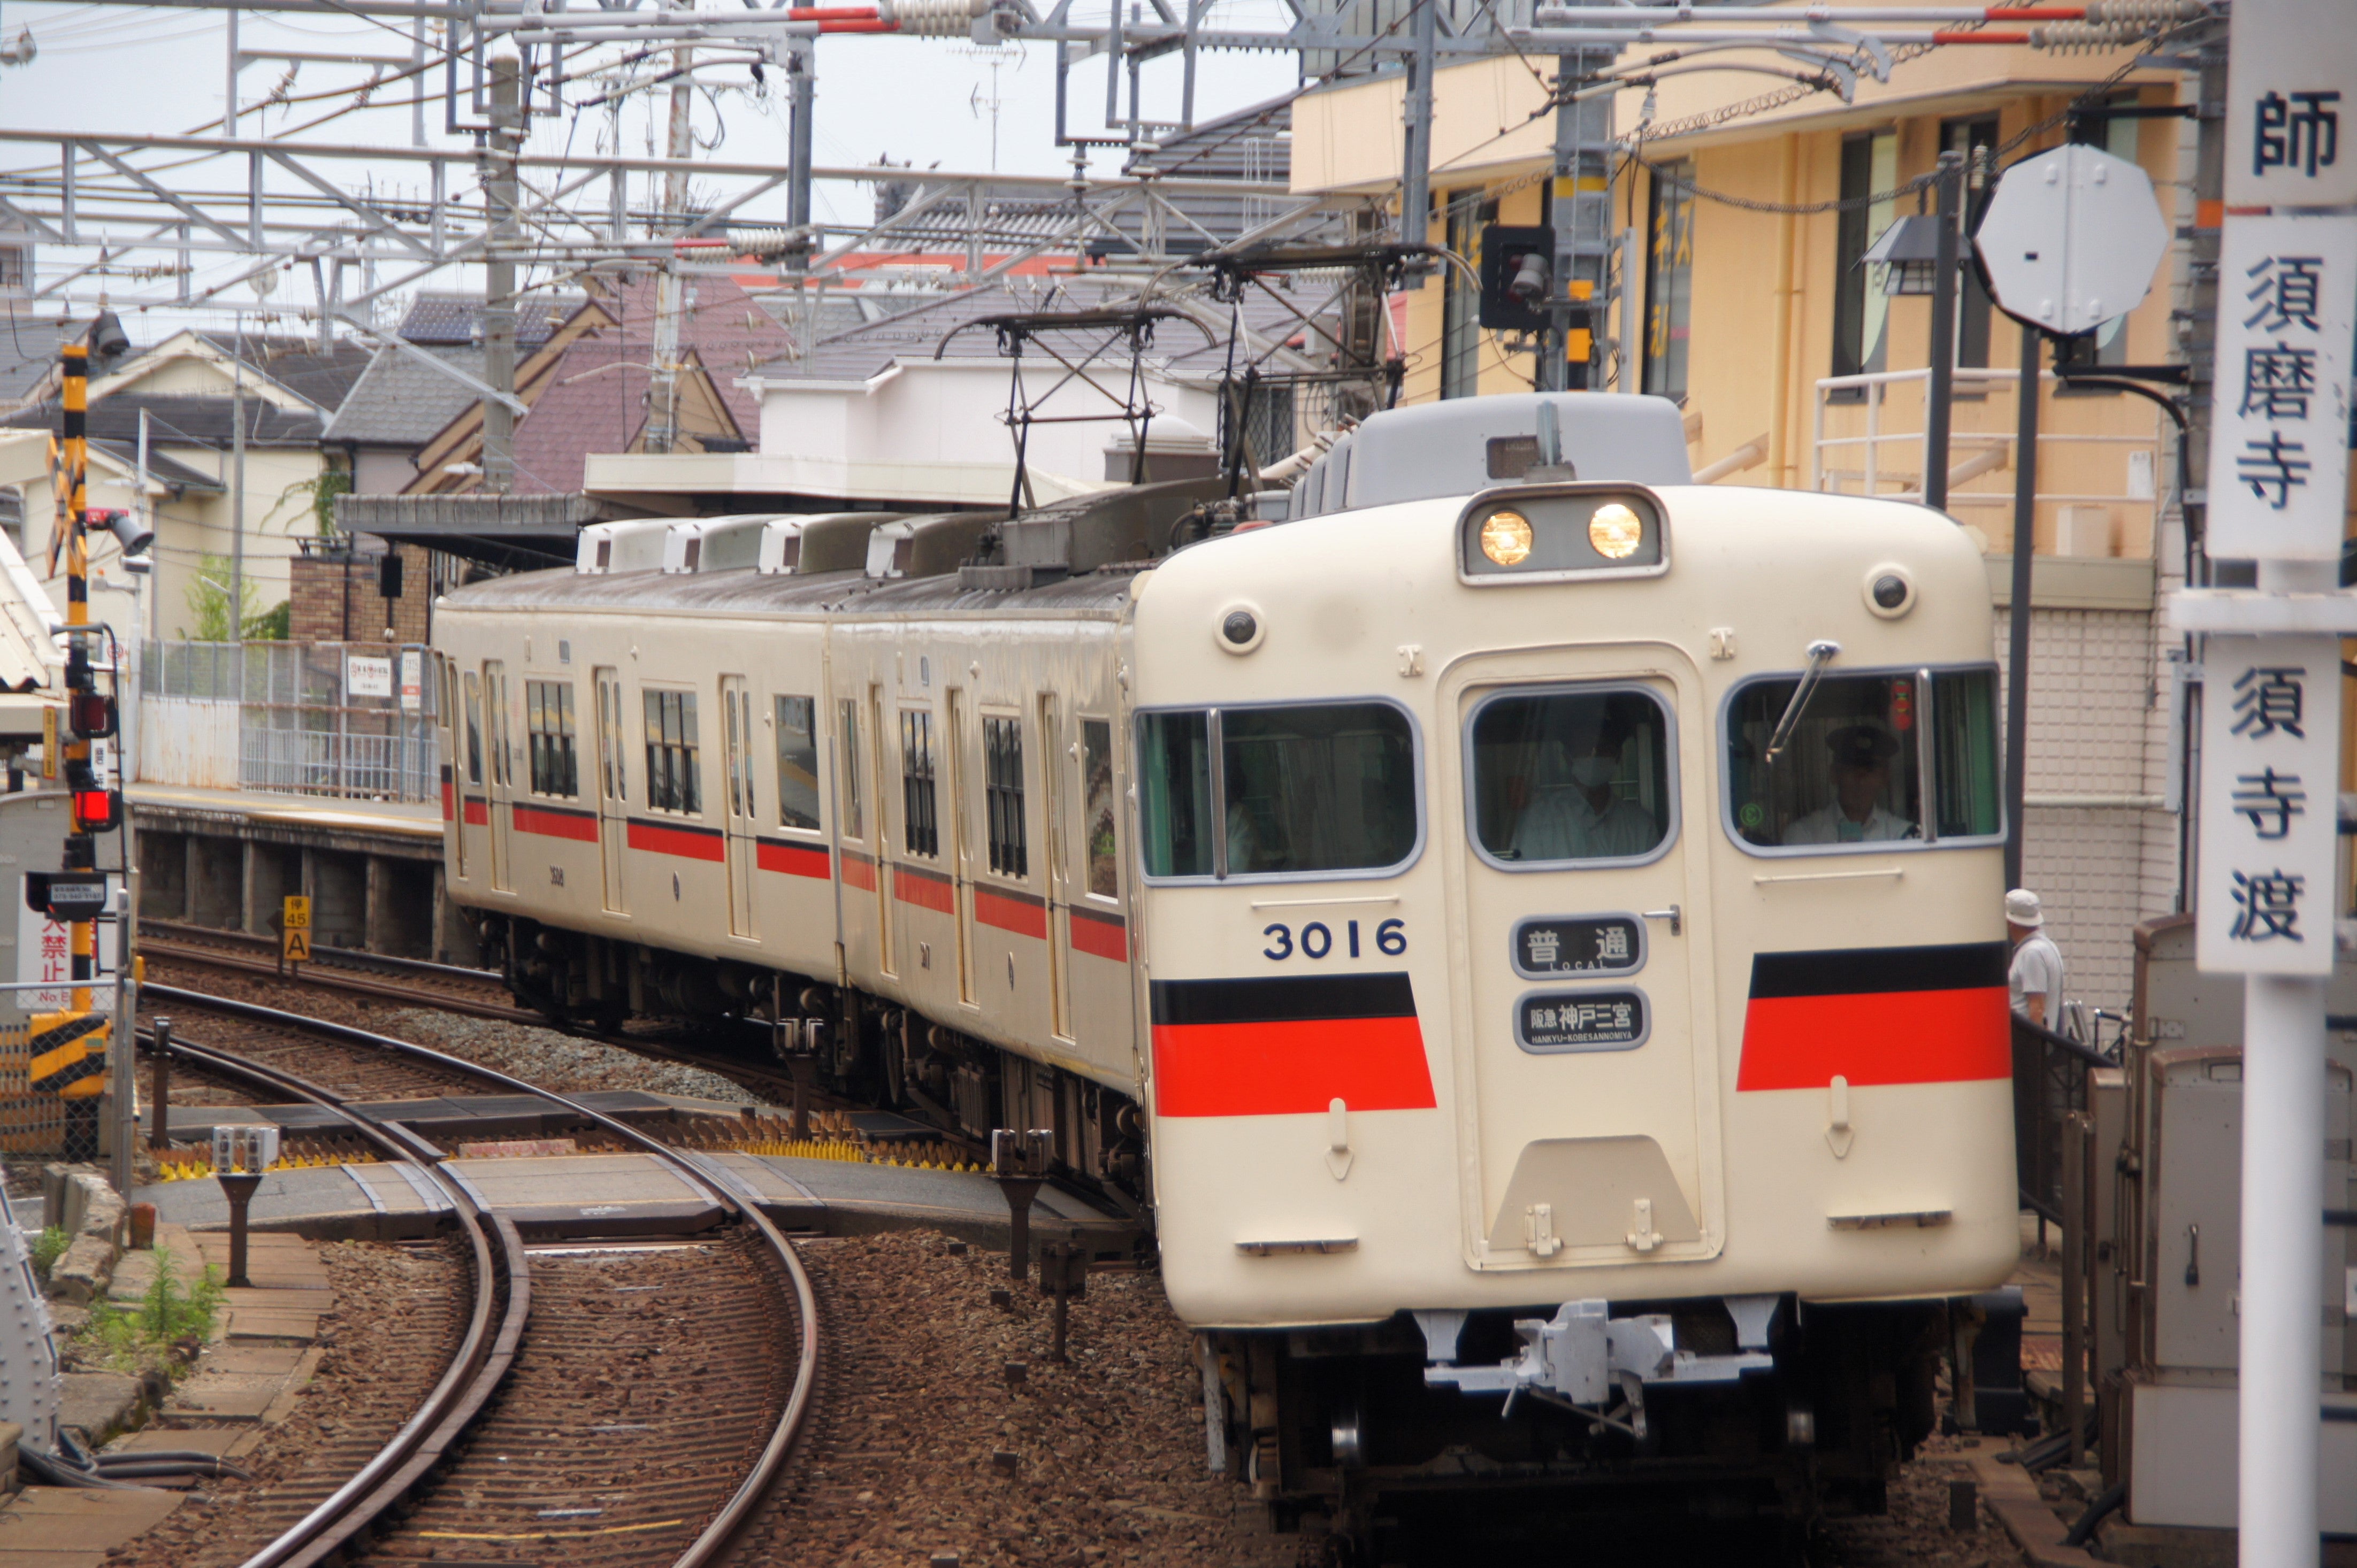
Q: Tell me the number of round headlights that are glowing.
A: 2